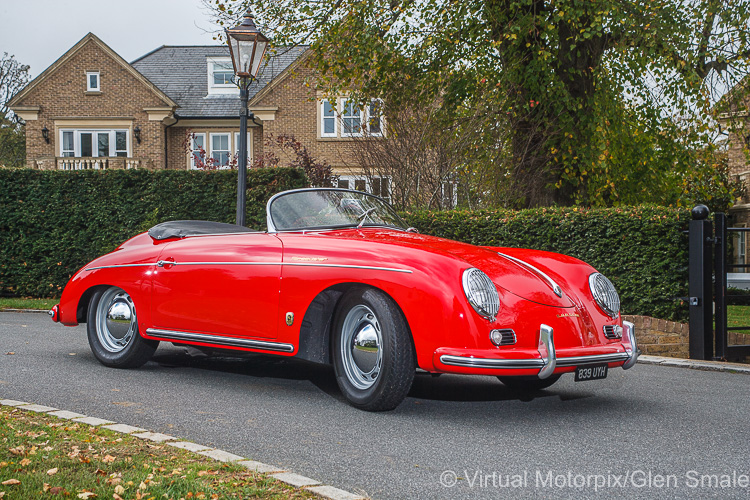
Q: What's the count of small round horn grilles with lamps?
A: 2